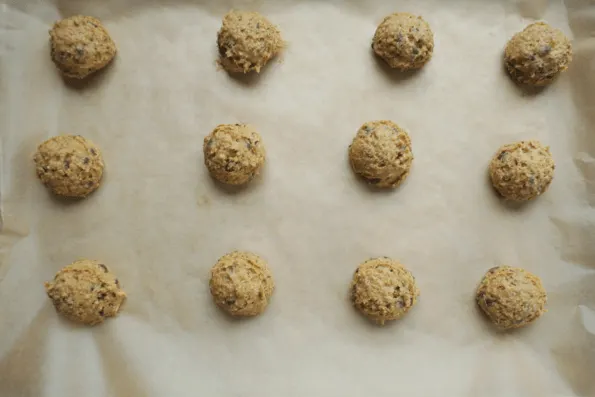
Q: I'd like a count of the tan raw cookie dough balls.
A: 12